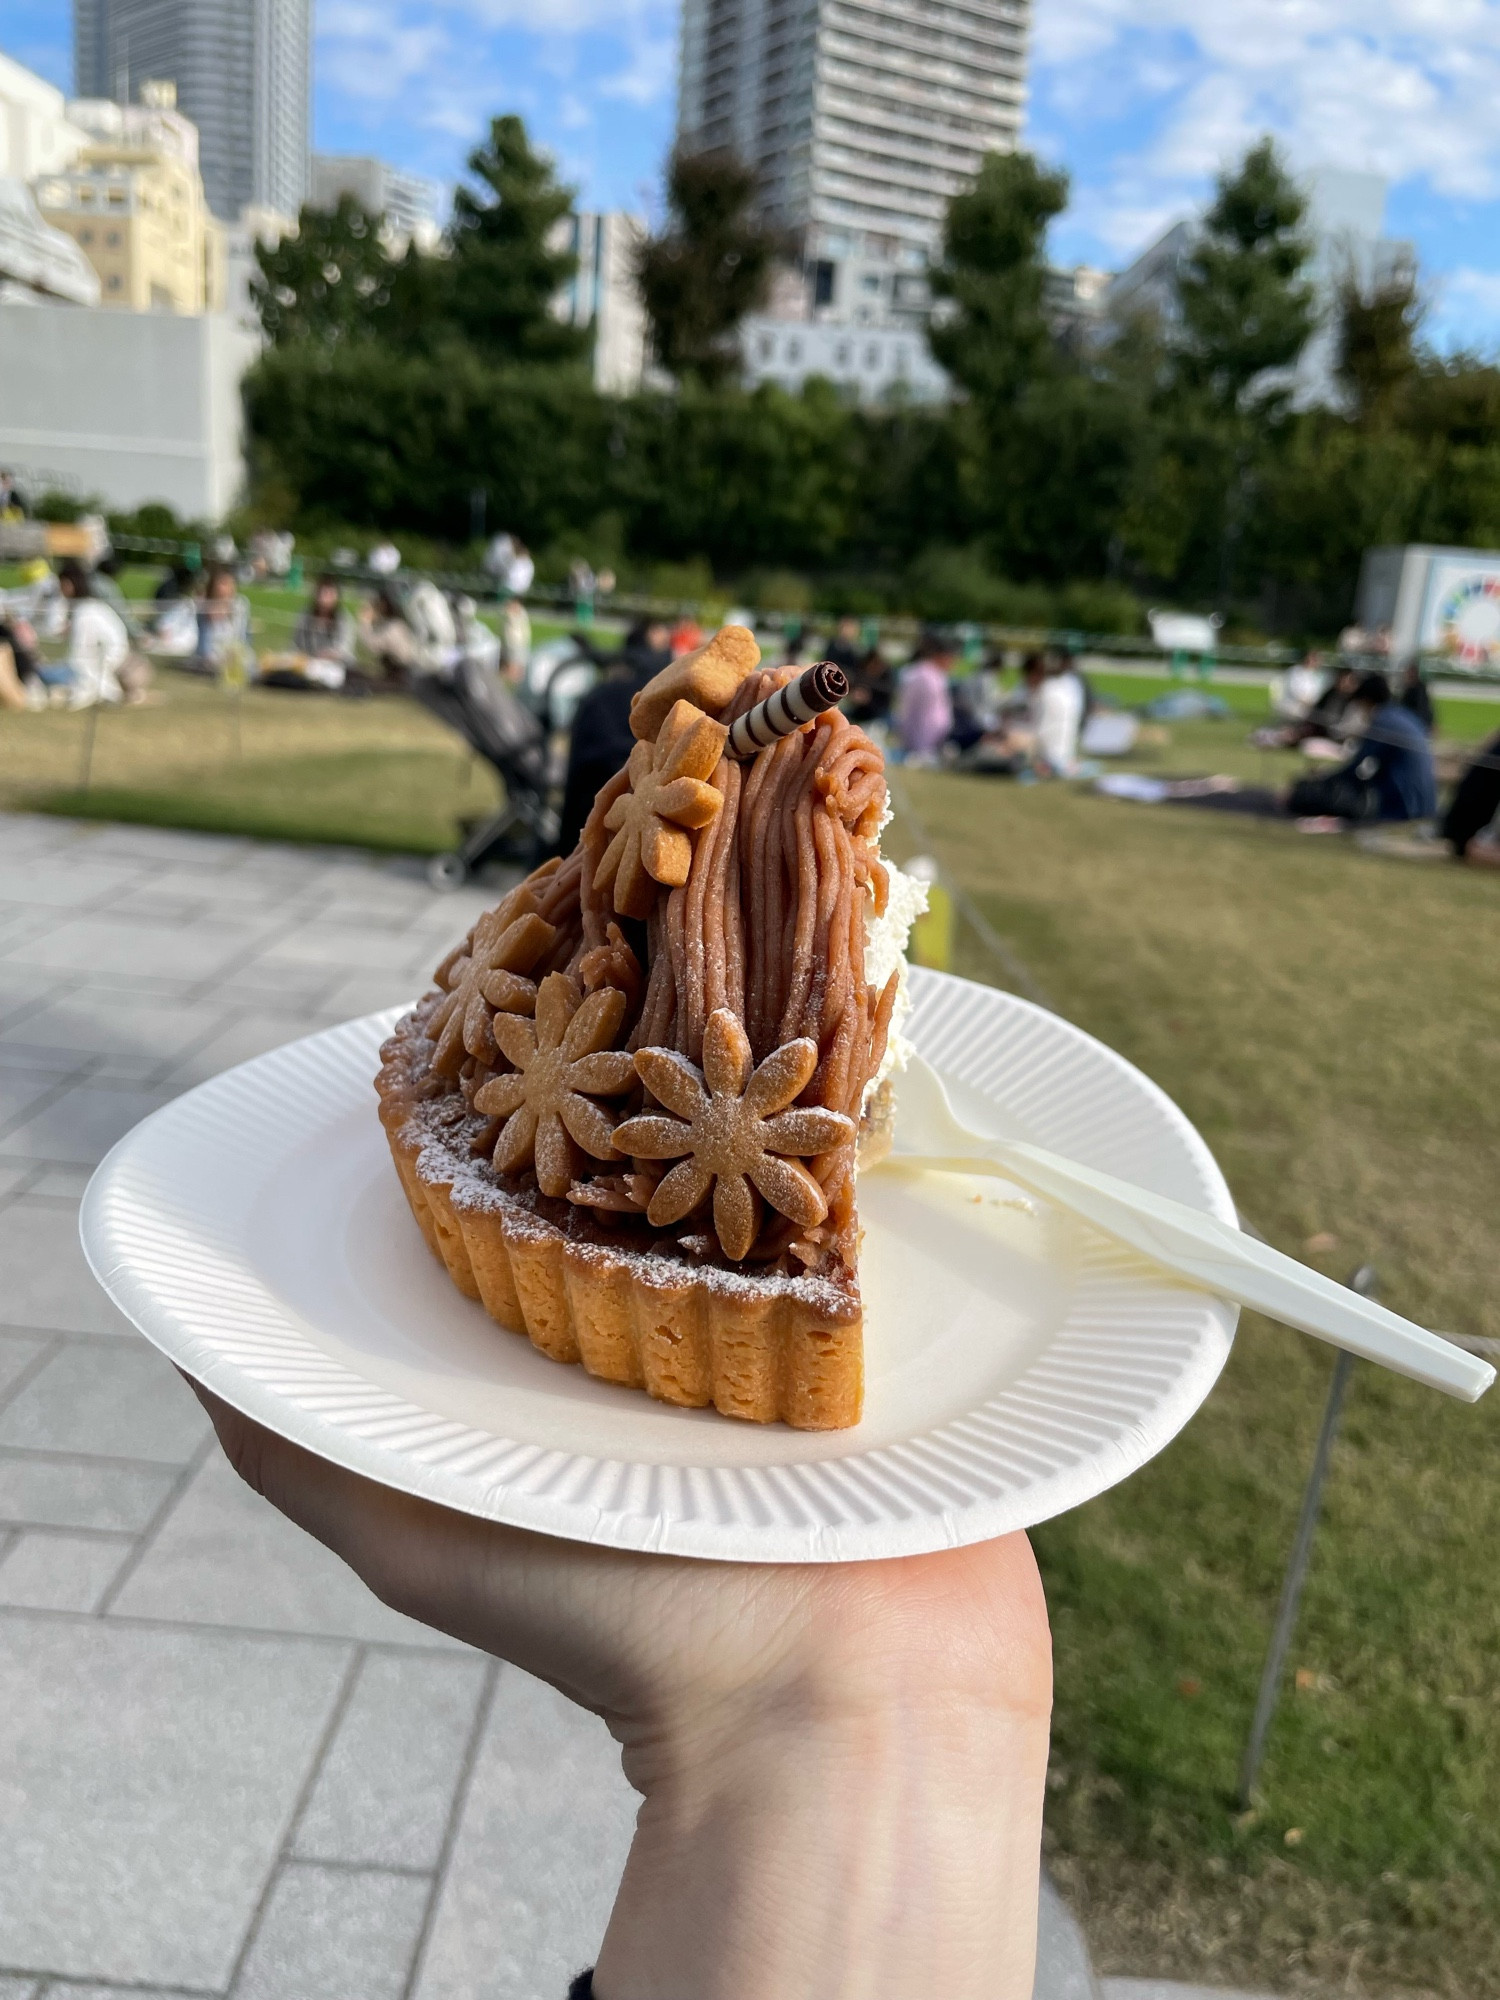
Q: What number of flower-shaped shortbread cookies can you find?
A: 4